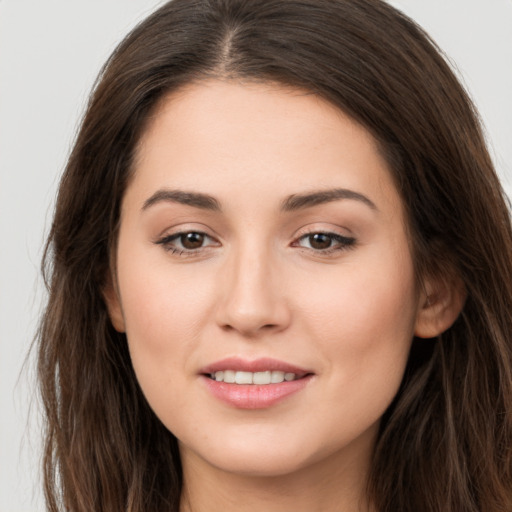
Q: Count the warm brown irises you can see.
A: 2